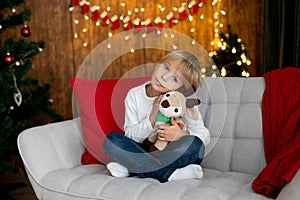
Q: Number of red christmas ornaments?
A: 2